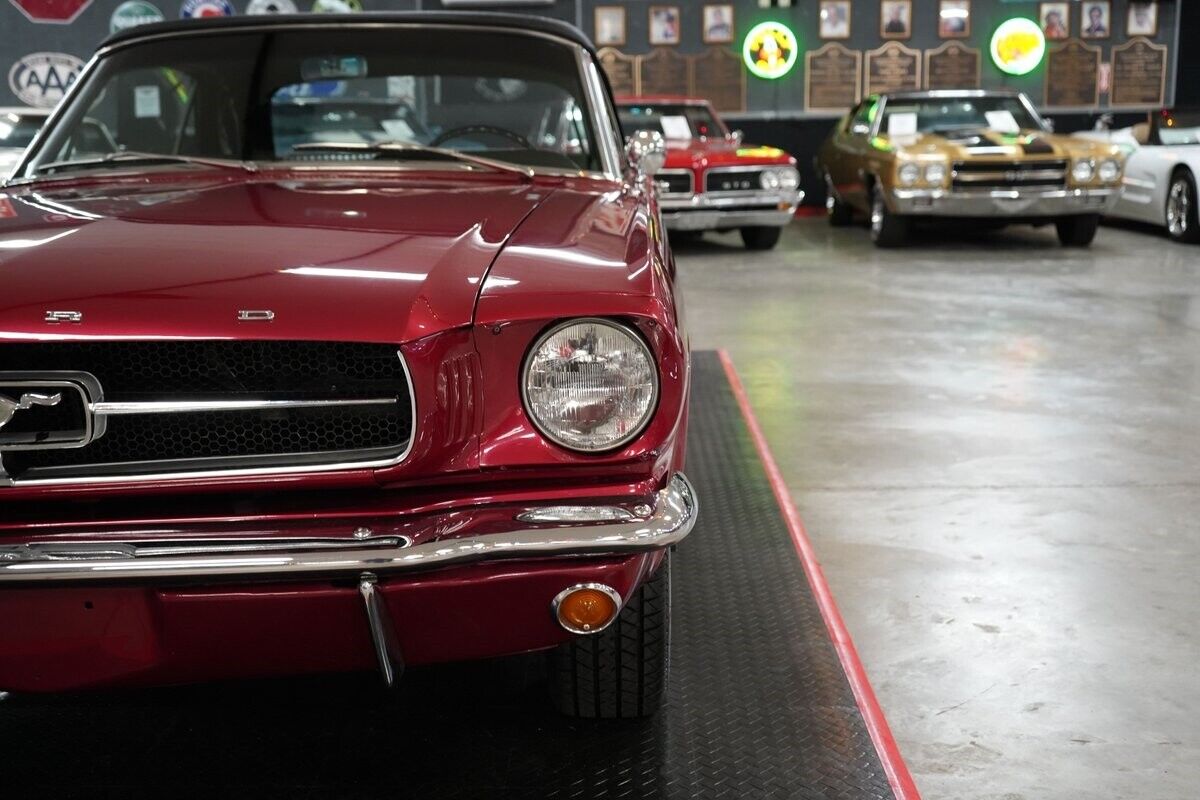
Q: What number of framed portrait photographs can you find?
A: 9